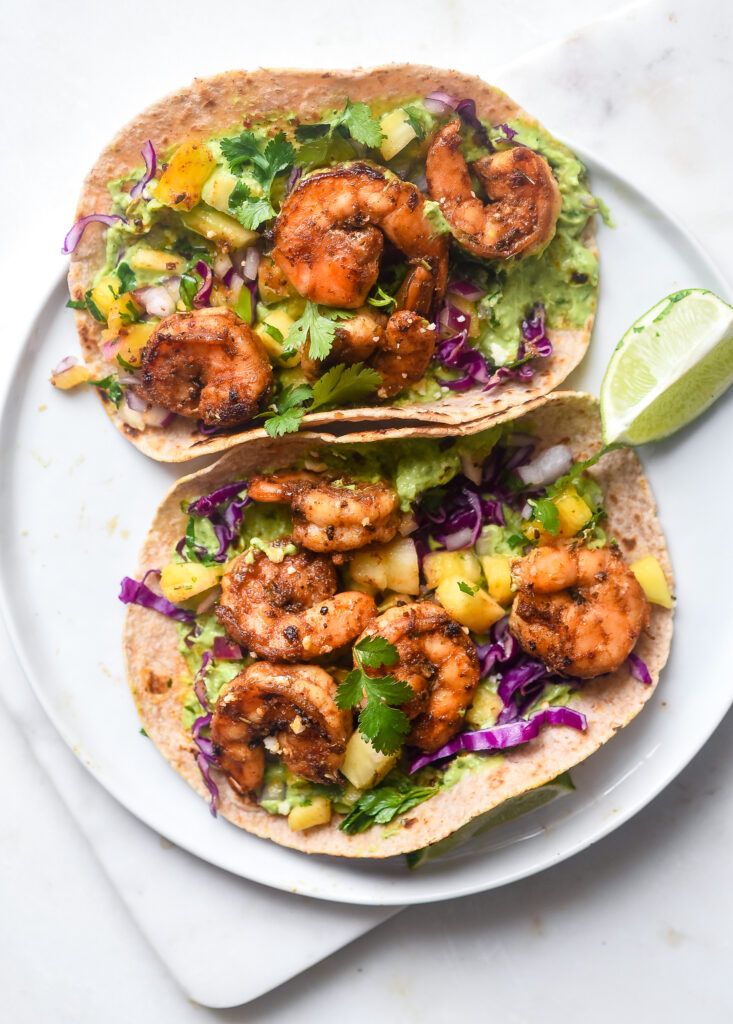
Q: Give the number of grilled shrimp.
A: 9